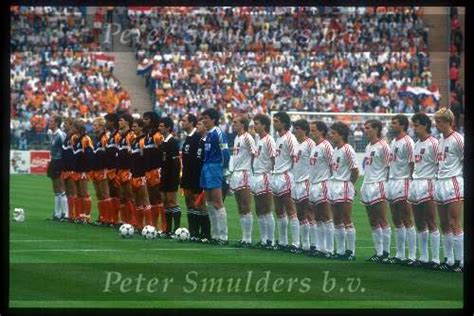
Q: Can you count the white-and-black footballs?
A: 3